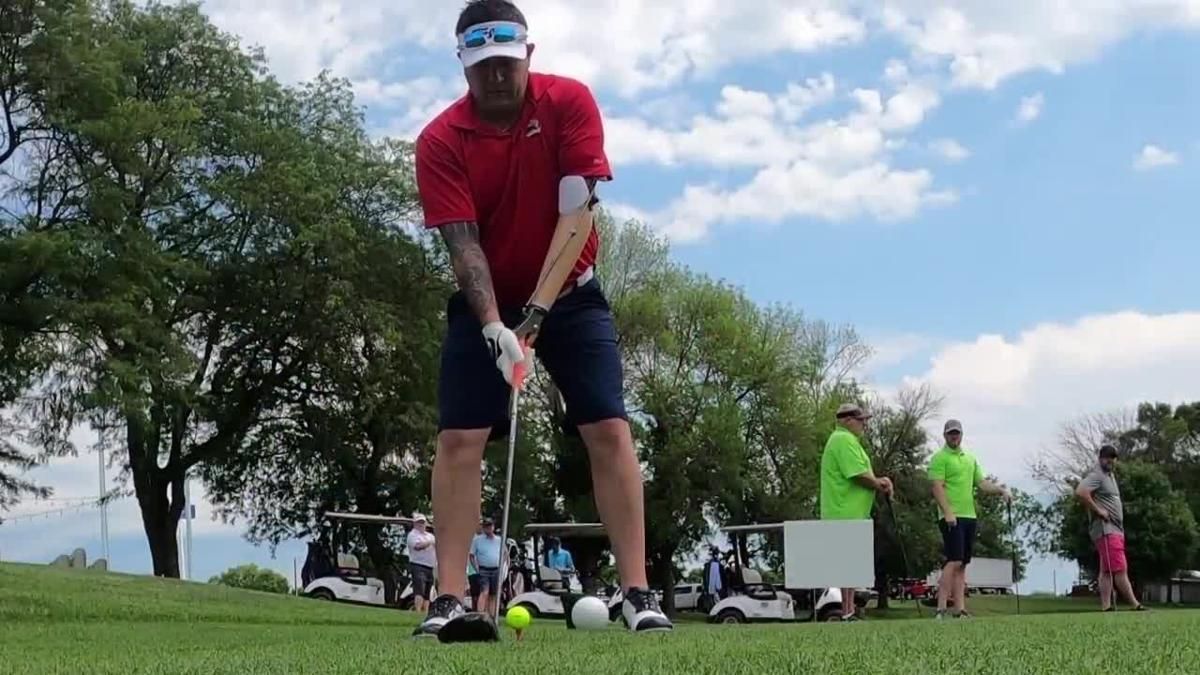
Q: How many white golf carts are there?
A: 3